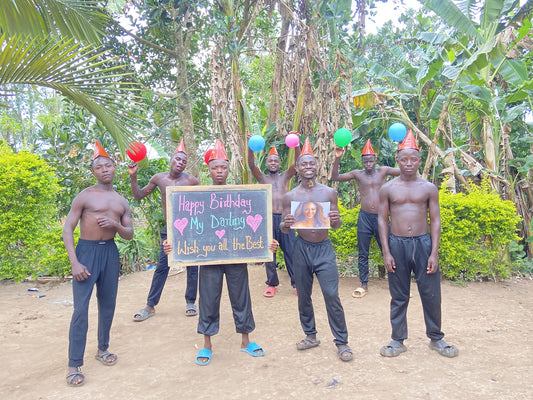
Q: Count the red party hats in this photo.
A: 7